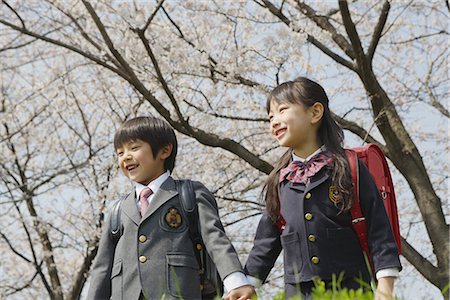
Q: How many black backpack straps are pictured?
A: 2